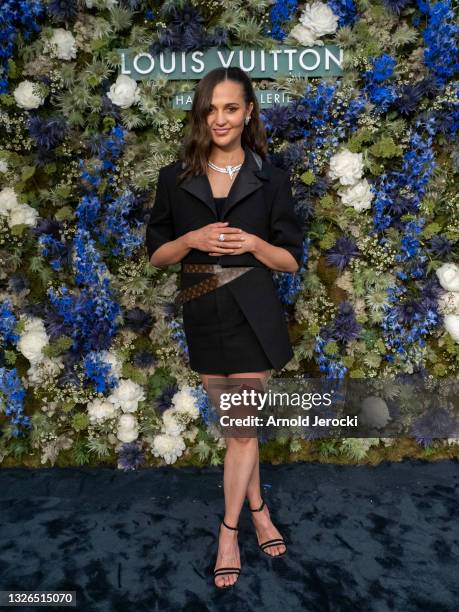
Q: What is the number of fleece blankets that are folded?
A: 0